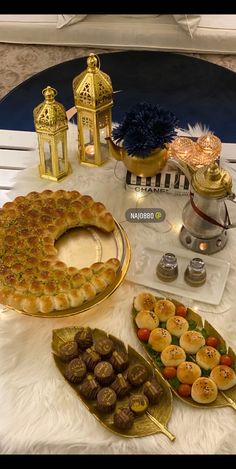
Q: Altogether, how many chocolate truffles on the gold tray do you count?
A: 14